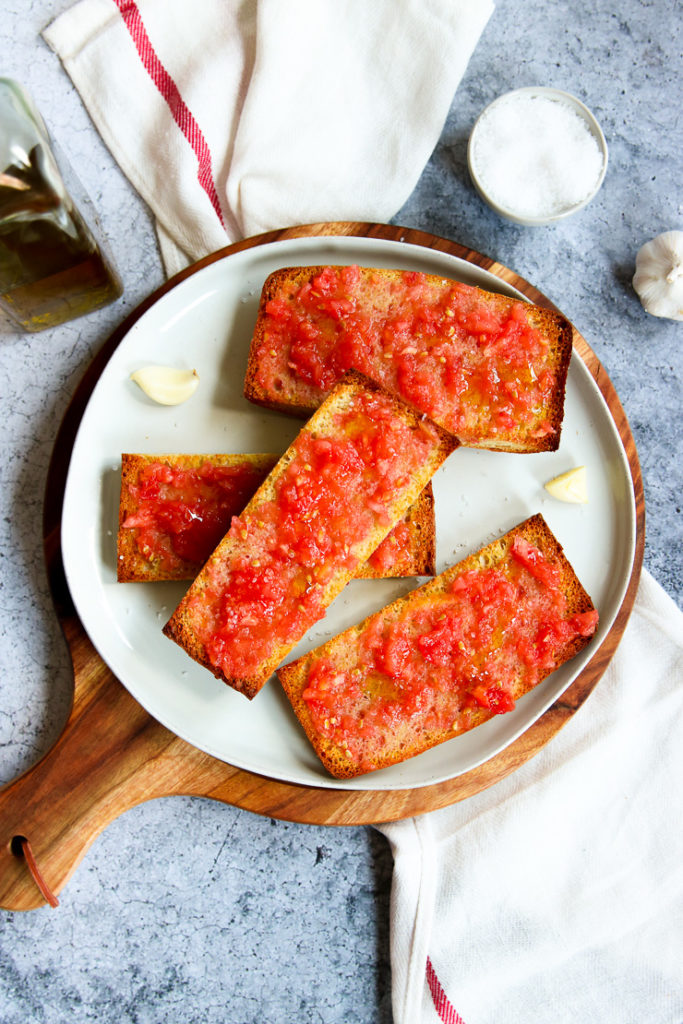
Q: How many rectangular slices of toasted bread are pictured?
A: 4